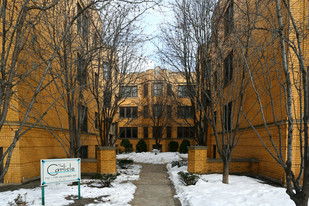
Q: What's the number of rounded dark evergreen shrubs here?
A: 4